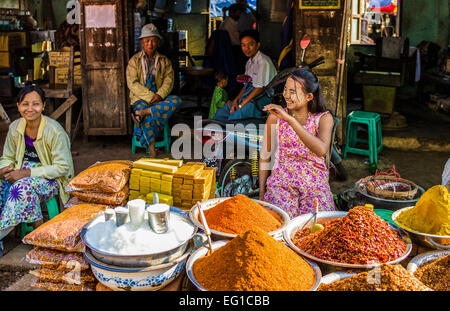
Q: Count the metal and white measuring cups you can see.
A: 4